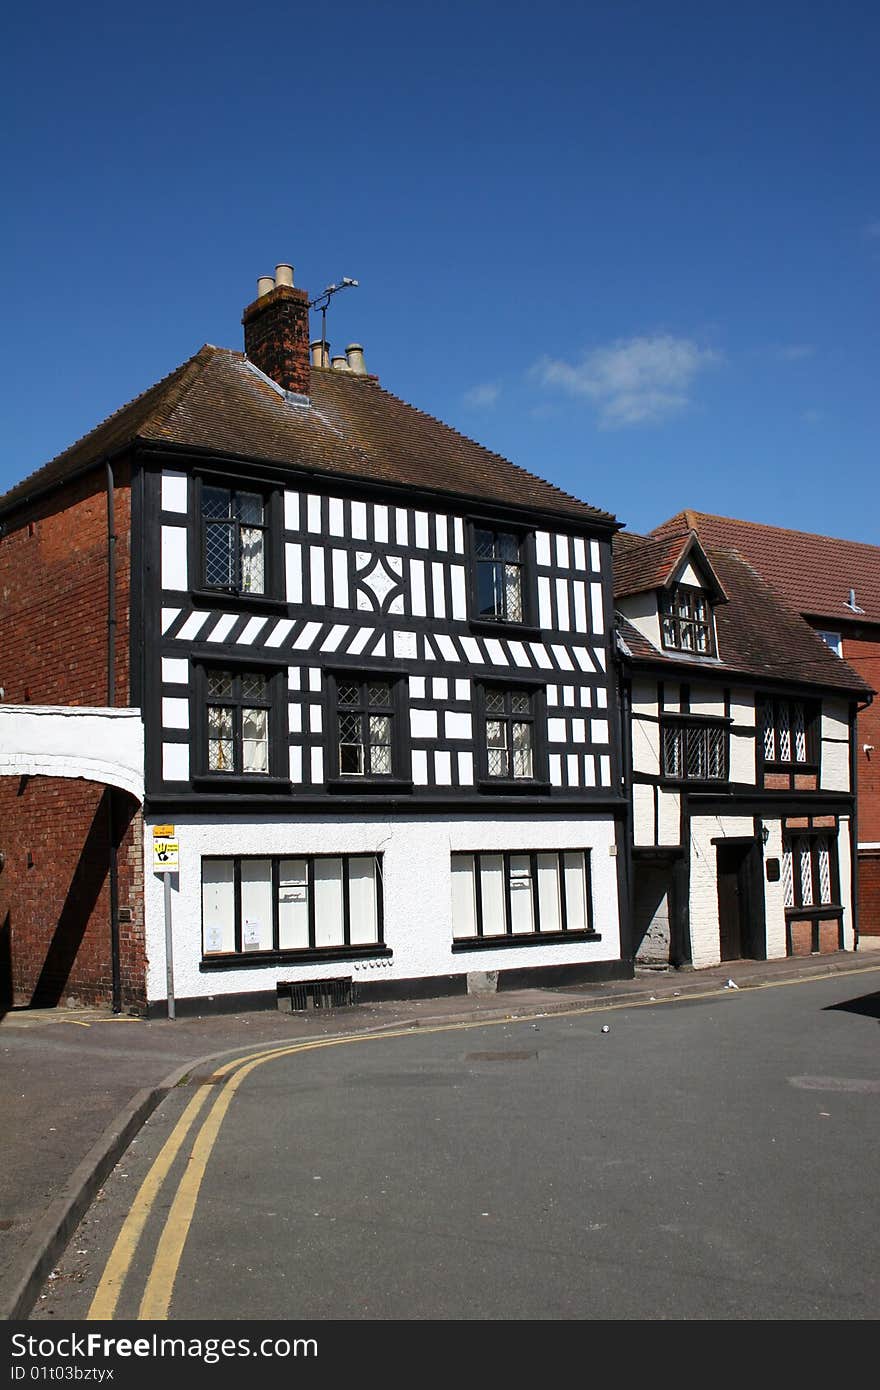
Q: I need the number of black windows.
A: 11